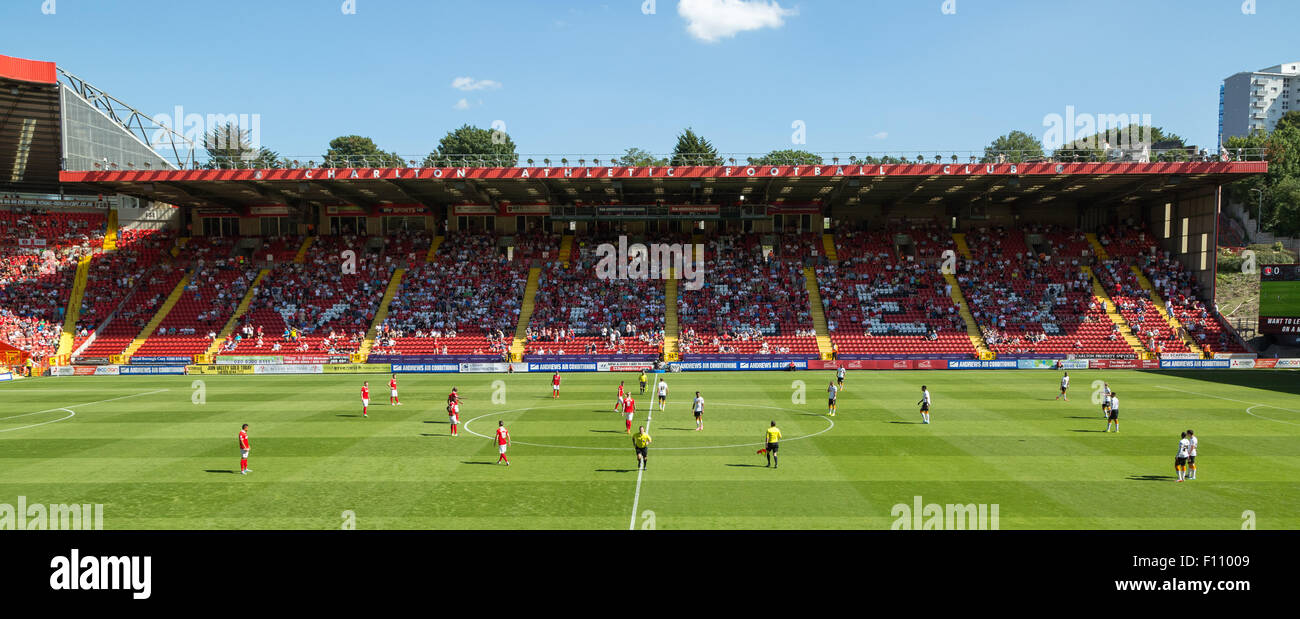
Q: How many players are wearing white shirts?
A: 10